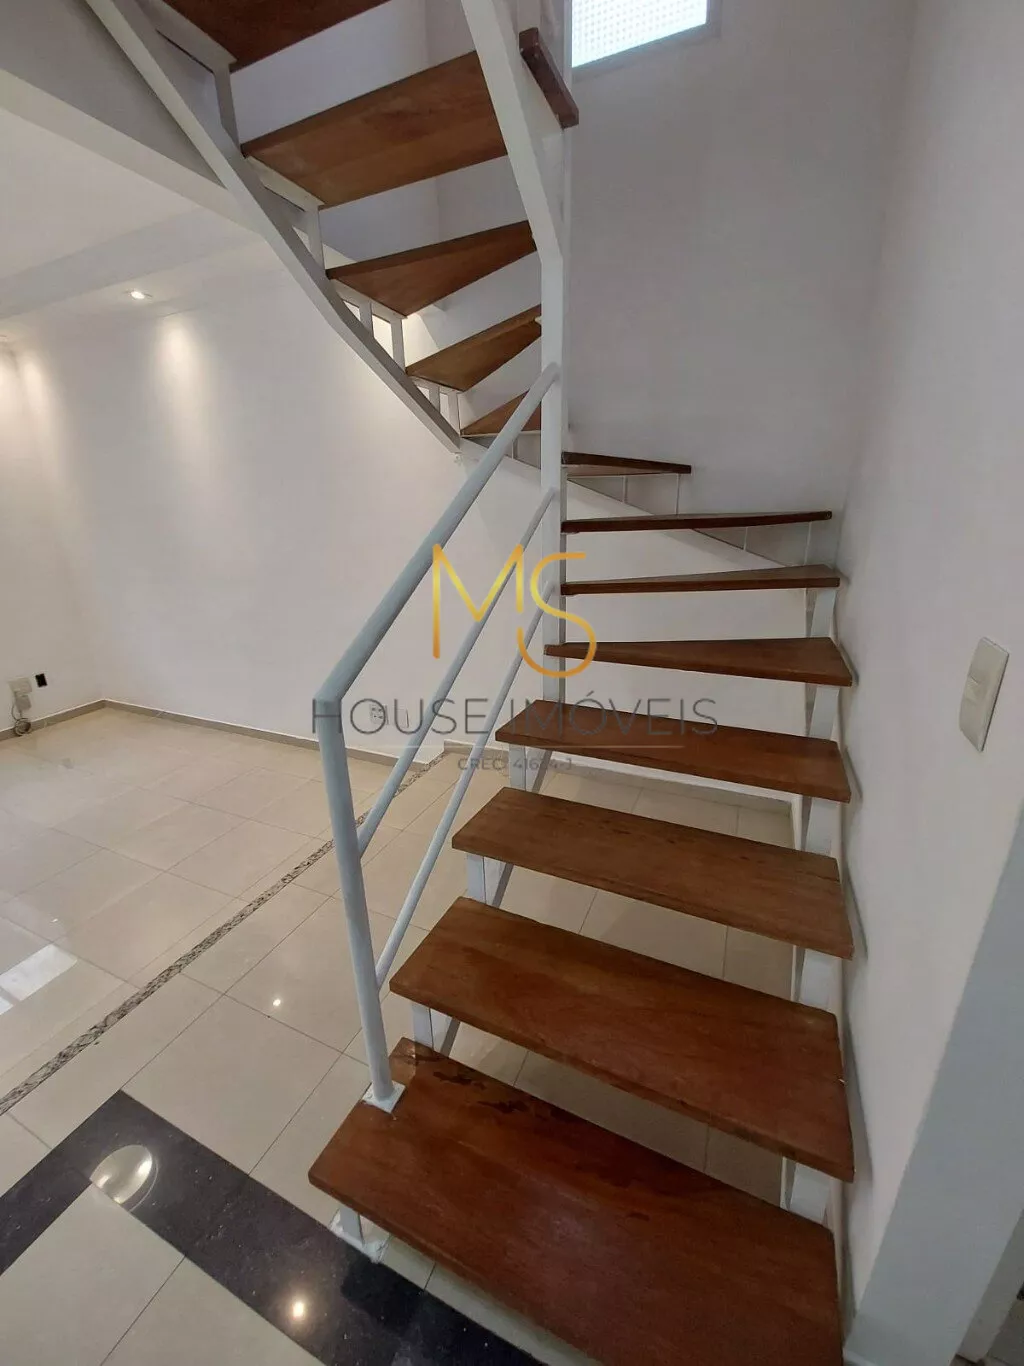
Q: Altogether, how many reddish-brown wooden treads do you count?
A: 13